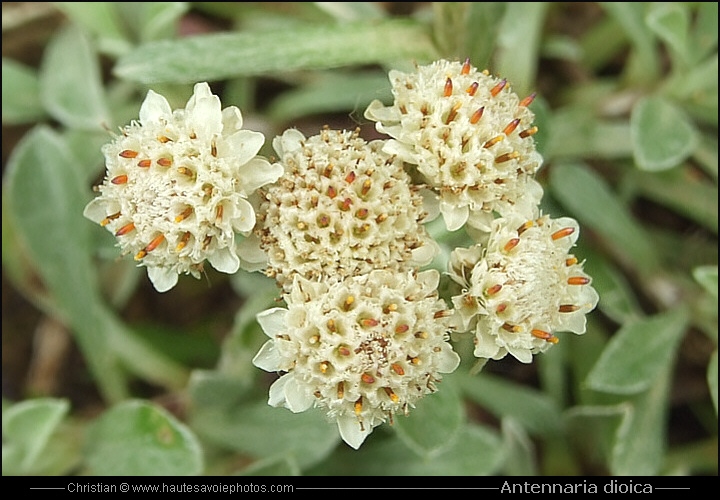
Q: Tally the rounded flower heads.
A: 5